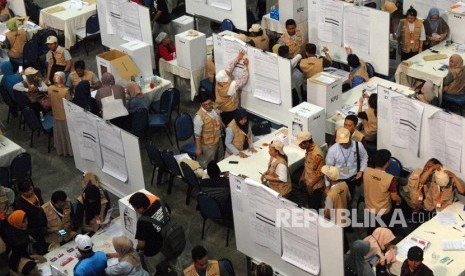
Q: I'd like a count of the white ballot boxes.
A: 9